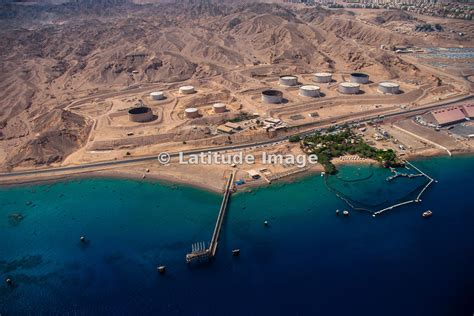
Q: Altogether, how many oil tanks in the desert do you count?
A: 12